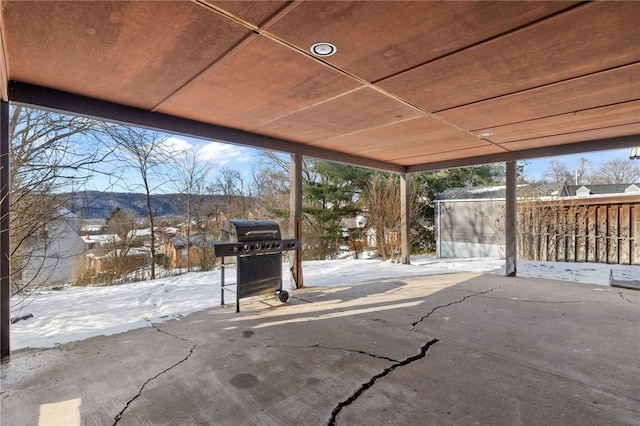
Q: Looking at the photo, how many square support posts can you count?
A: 4